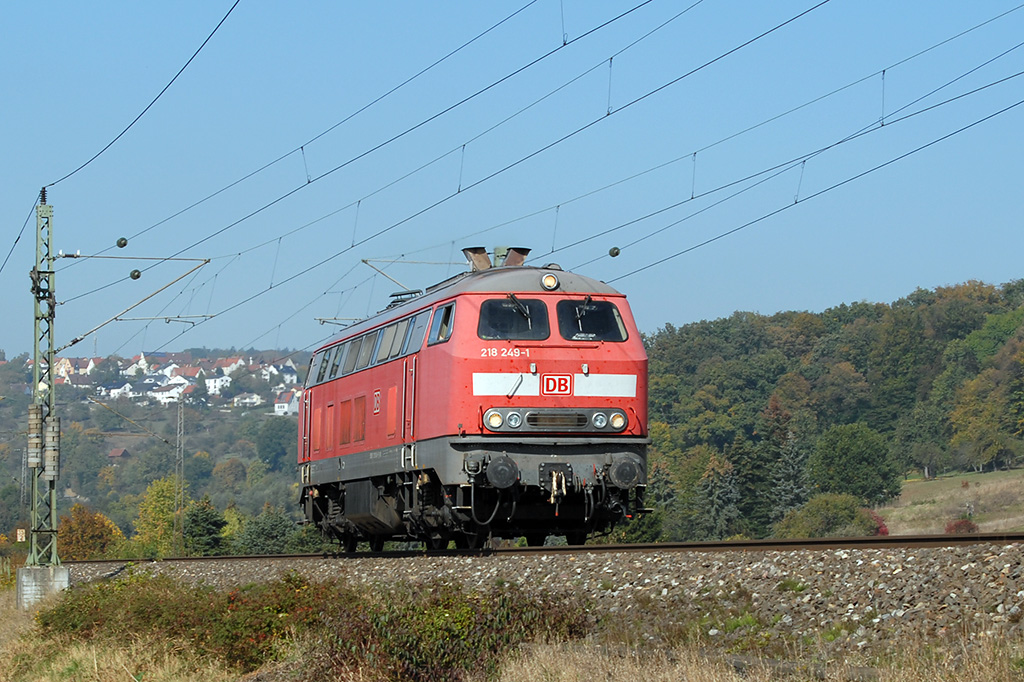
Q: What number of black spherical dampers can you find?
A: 3